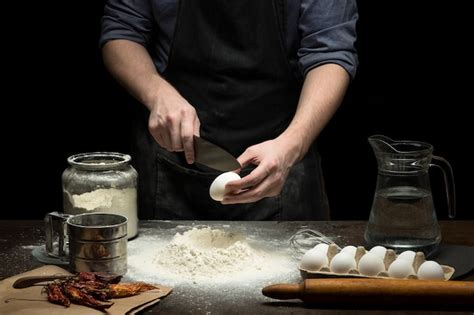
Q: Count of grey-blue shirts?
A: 1